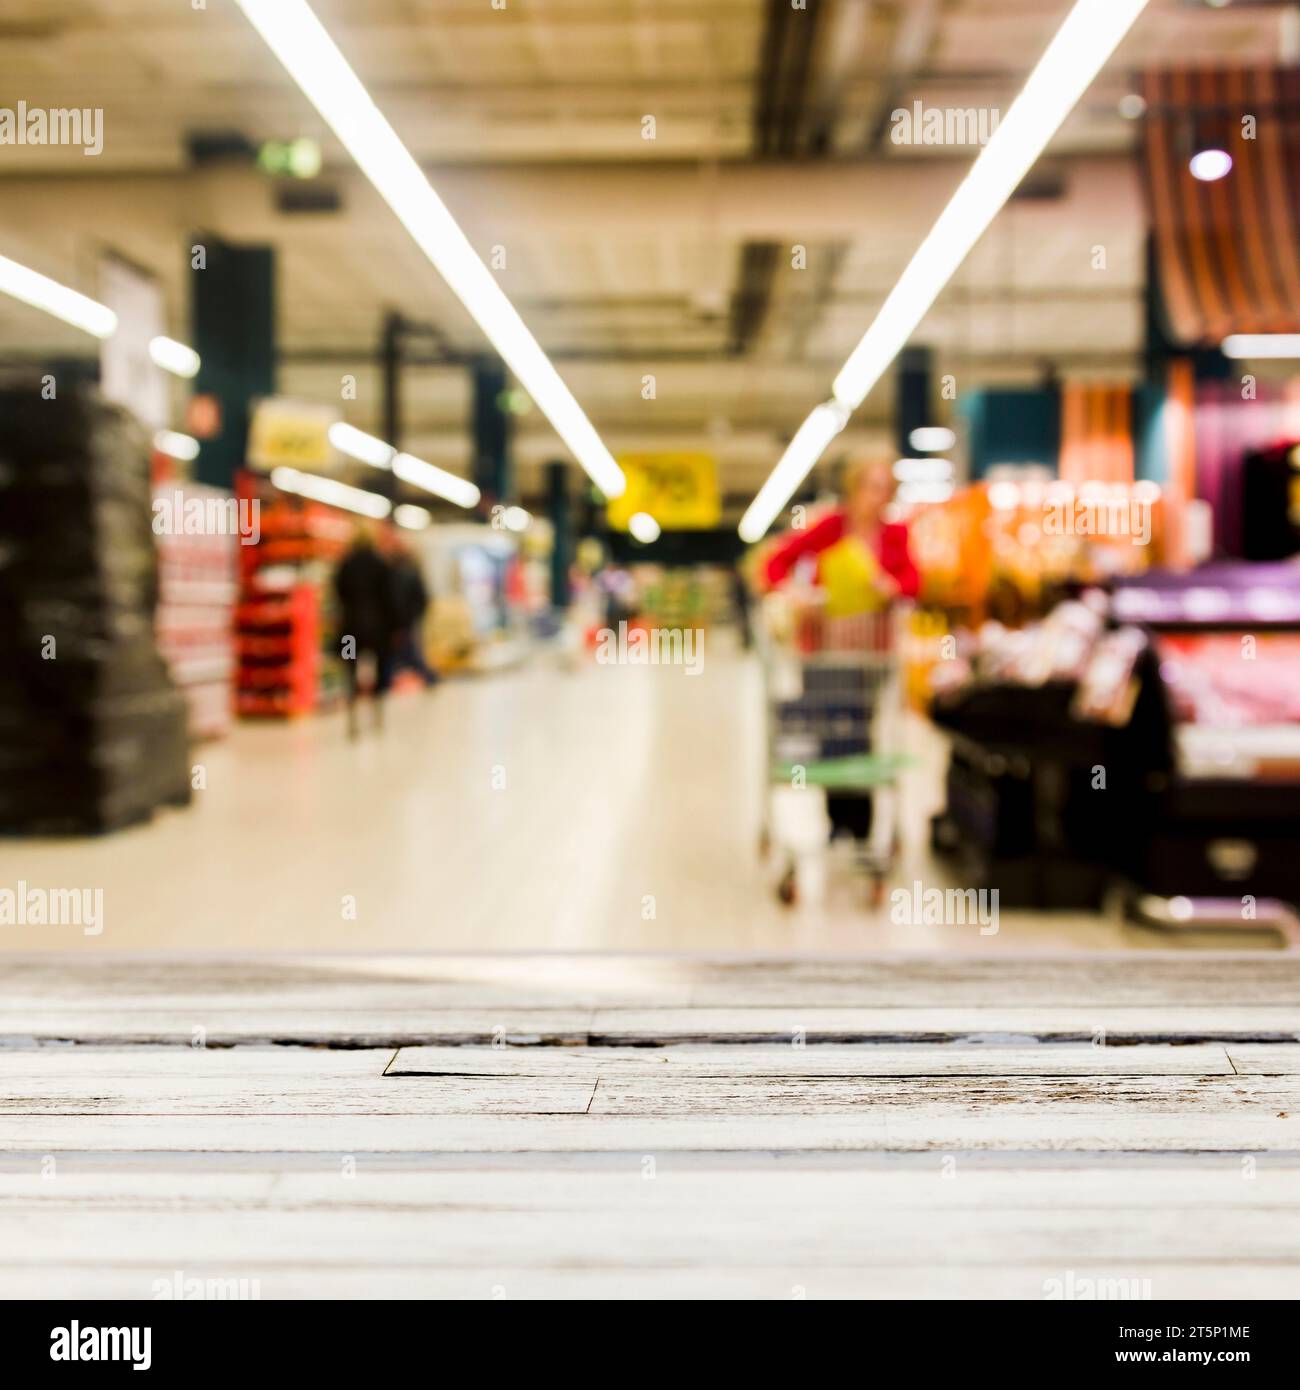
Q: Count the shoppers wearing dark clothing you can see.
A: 2